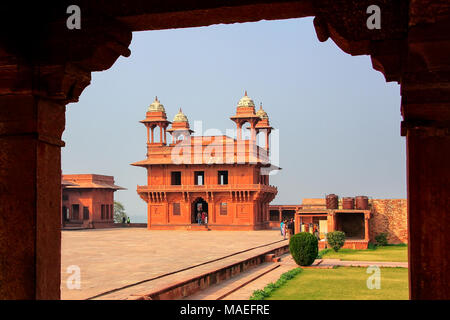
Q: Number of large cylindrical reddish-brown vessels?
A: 3